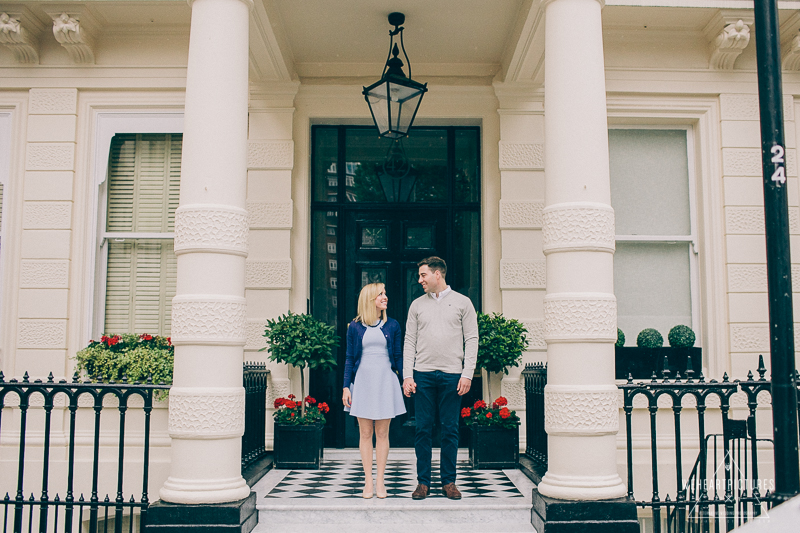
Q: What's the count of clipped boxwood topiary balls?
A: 3